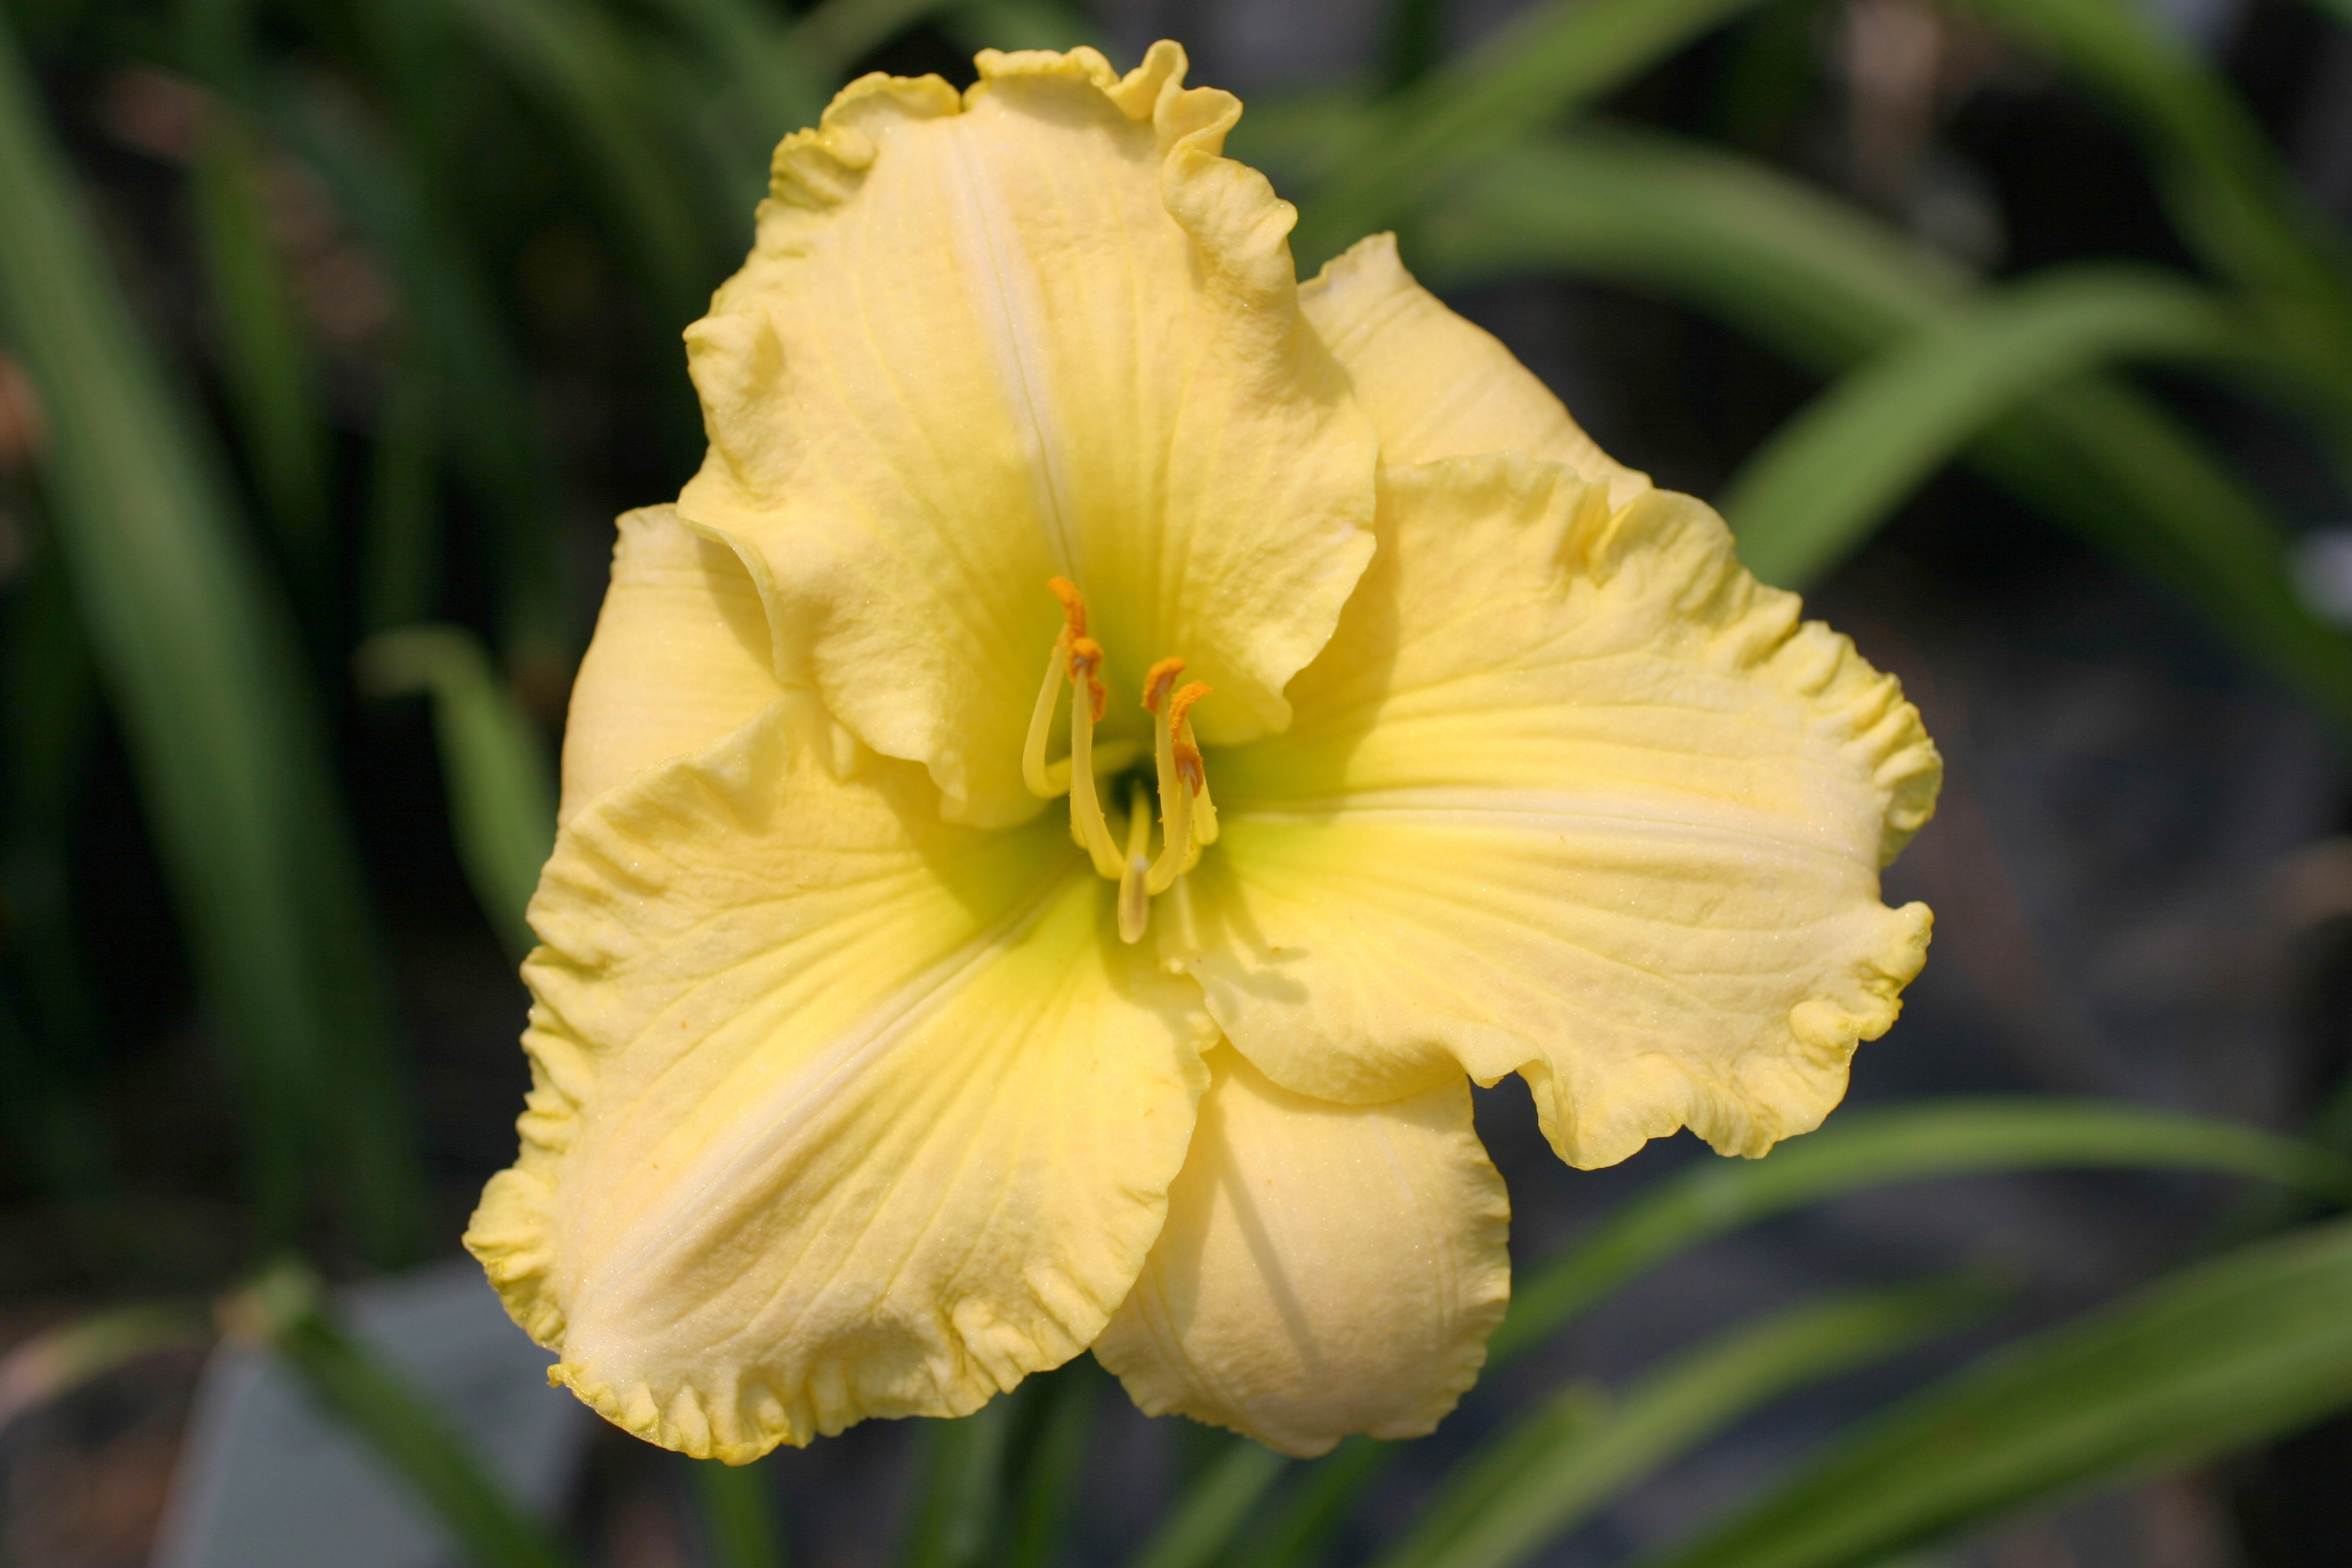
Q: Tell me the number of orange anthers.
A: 6